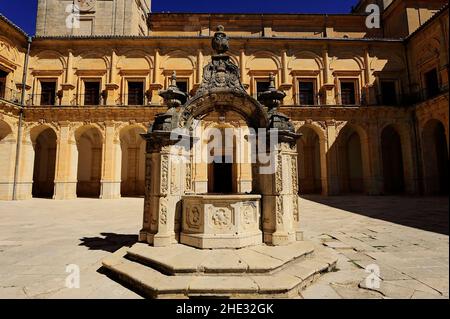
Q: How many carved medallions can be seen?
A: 3